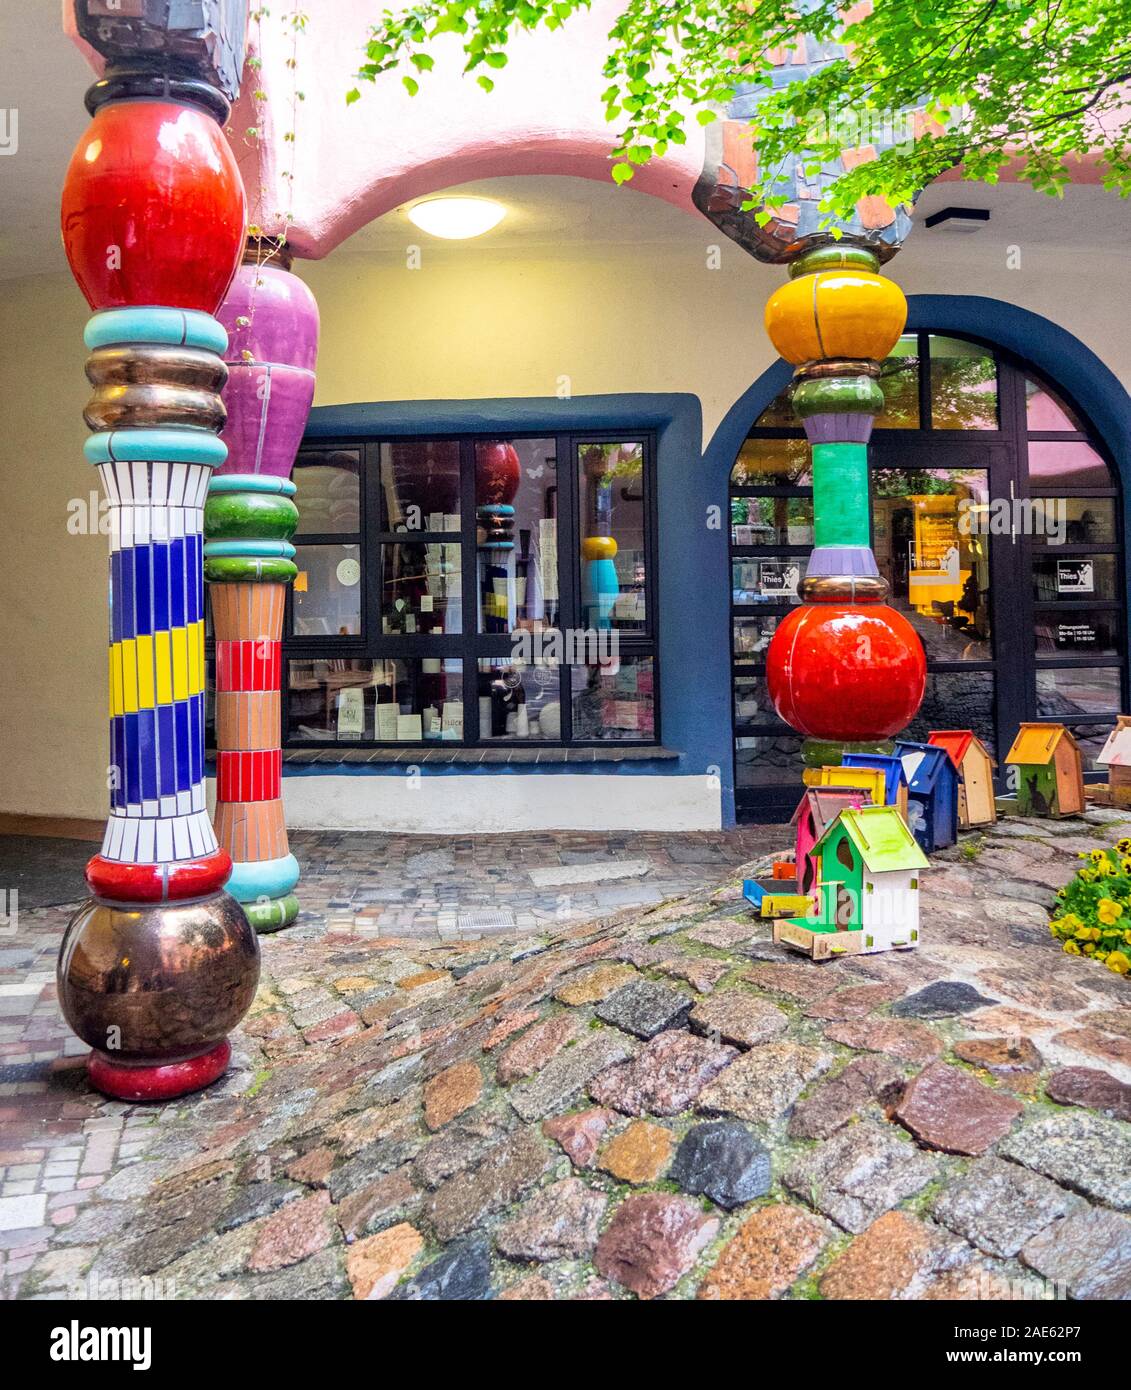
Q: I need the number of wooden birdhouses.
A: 8